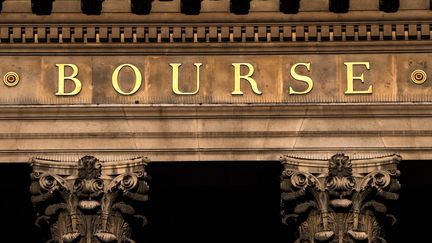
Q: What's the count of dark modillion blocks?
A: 8